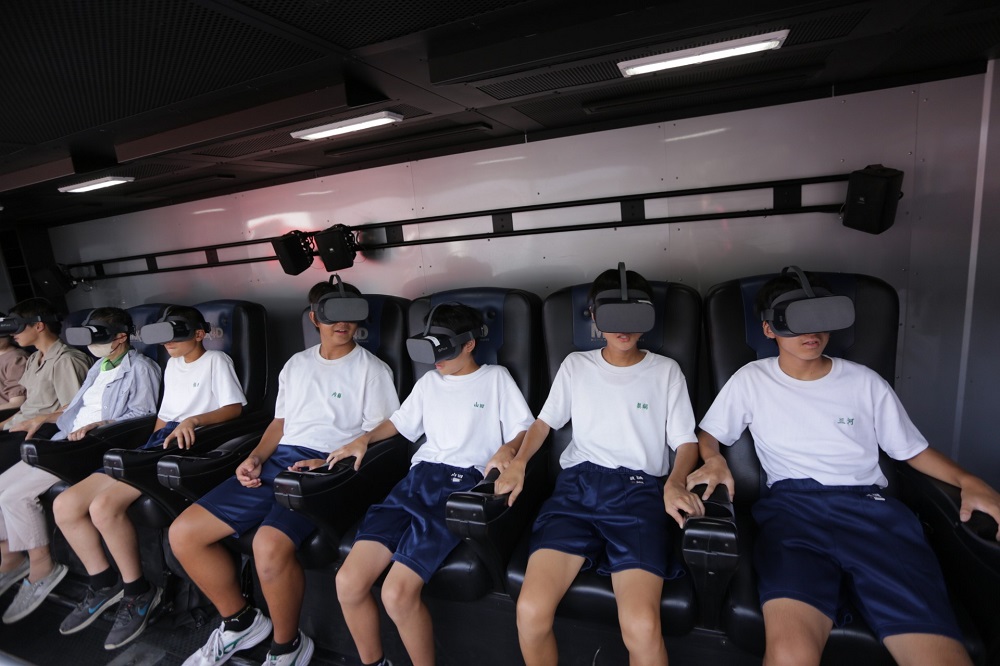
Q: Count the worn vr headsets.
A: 7